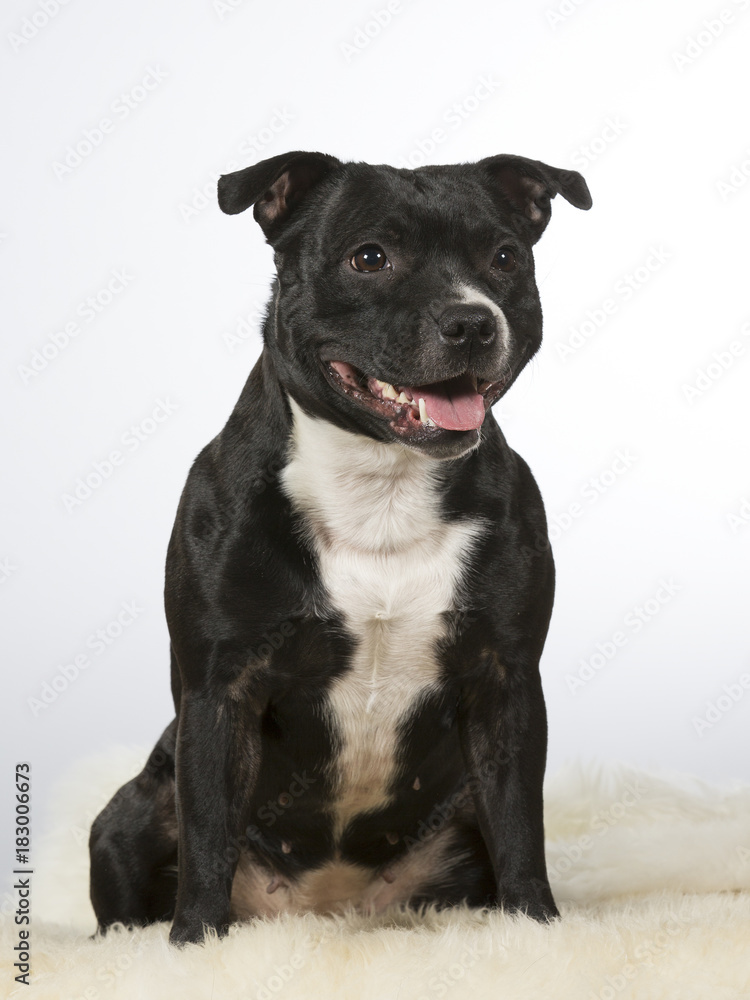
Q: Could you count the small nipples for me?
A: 6